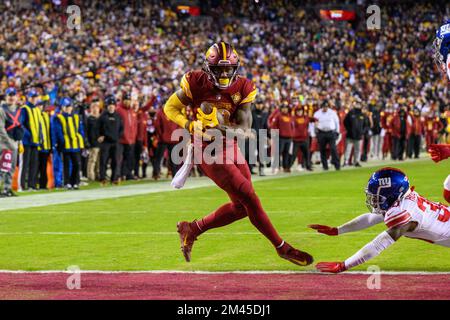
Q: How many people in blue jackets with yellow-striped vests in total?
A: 3